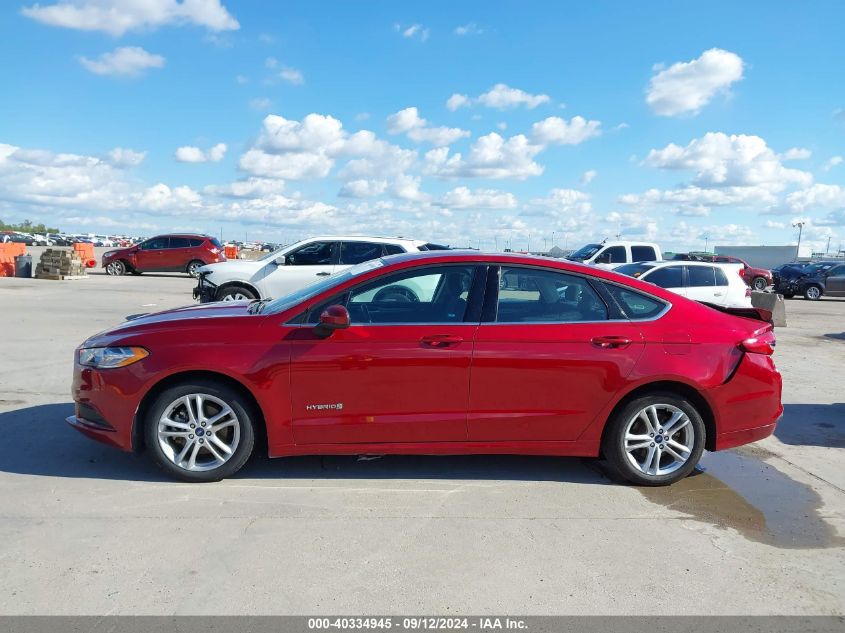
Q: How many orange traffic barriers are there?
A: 3